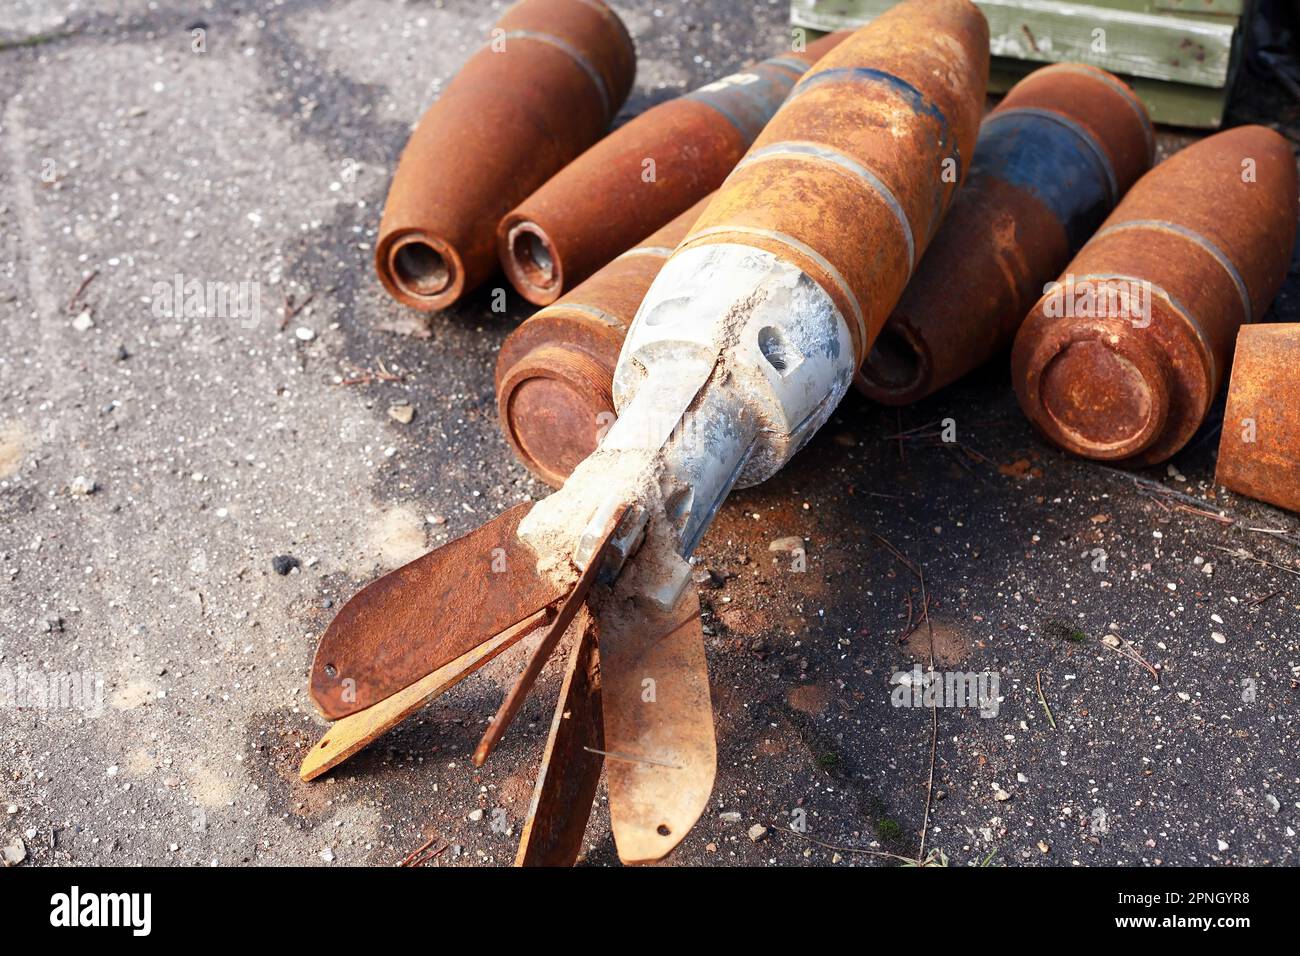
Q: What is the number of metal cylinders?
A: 7